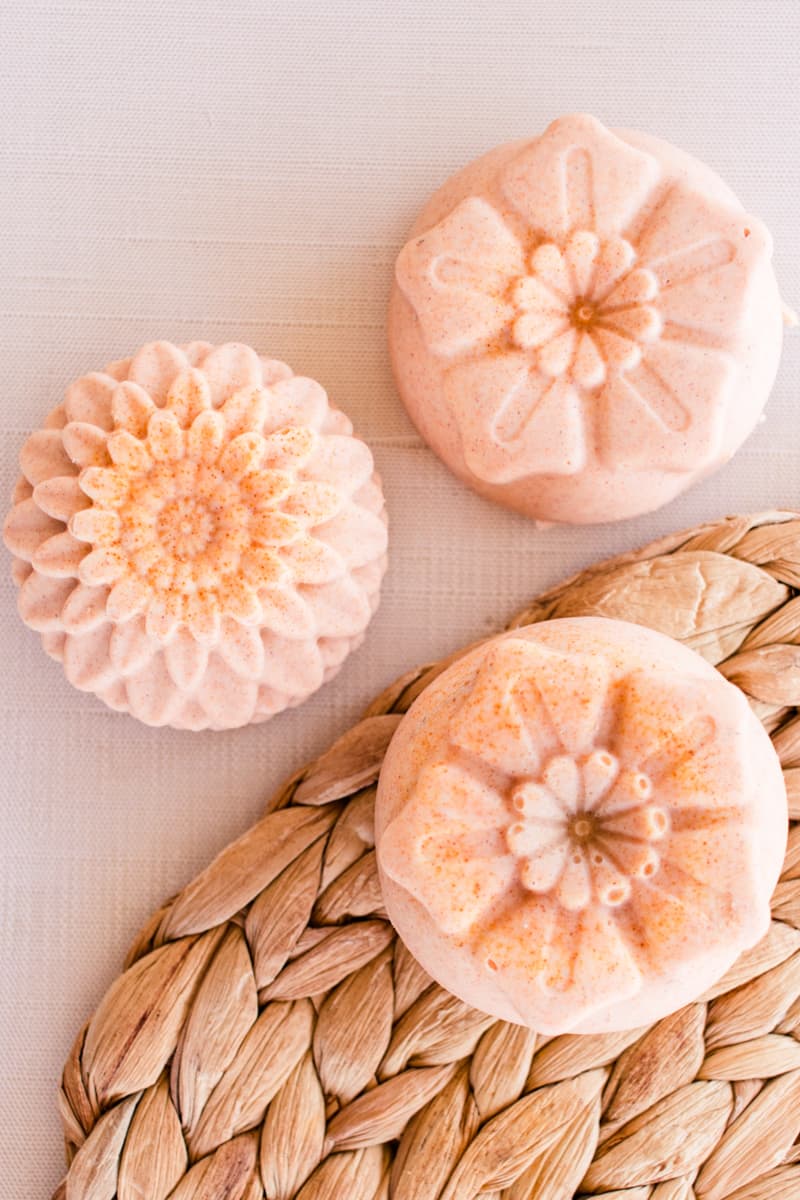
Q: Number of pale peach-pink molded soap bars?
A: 3